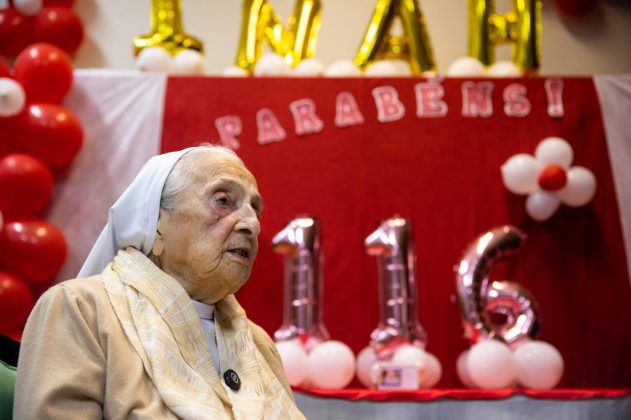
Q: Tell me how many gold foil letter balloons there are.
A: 4